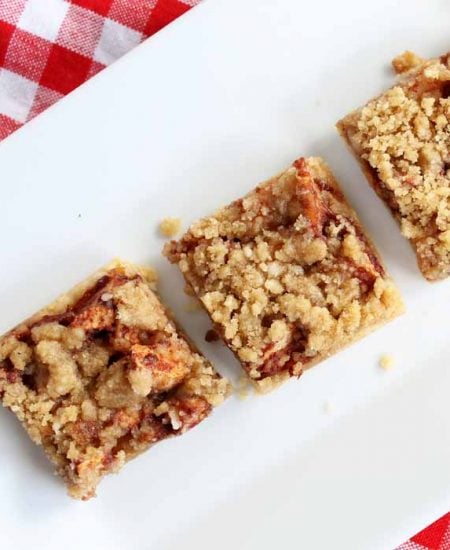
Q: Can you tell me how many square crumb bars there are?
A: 3